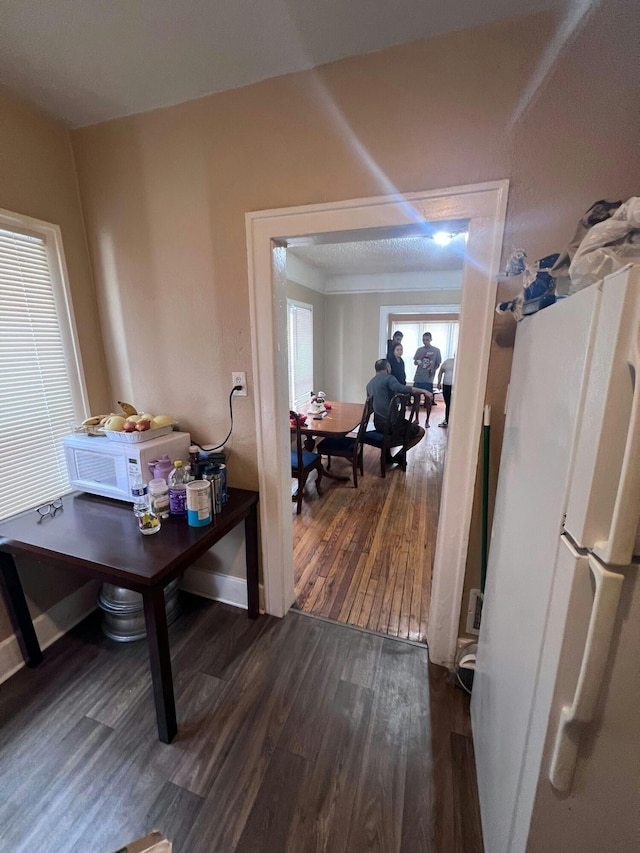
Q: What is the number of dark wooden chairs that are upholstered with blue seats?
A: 3